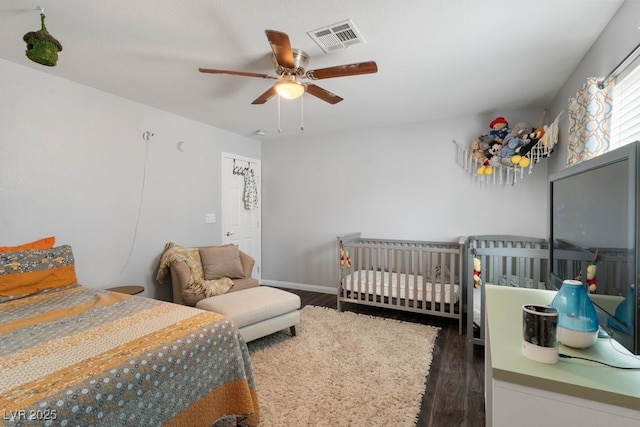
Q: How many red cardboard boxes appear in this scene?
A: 0